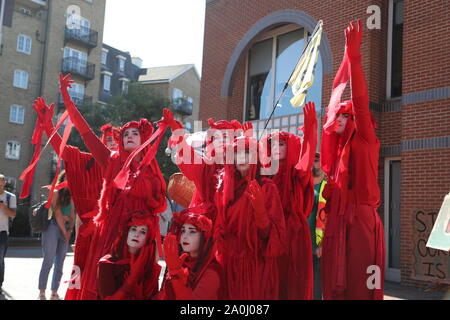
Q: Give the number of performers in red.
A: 8